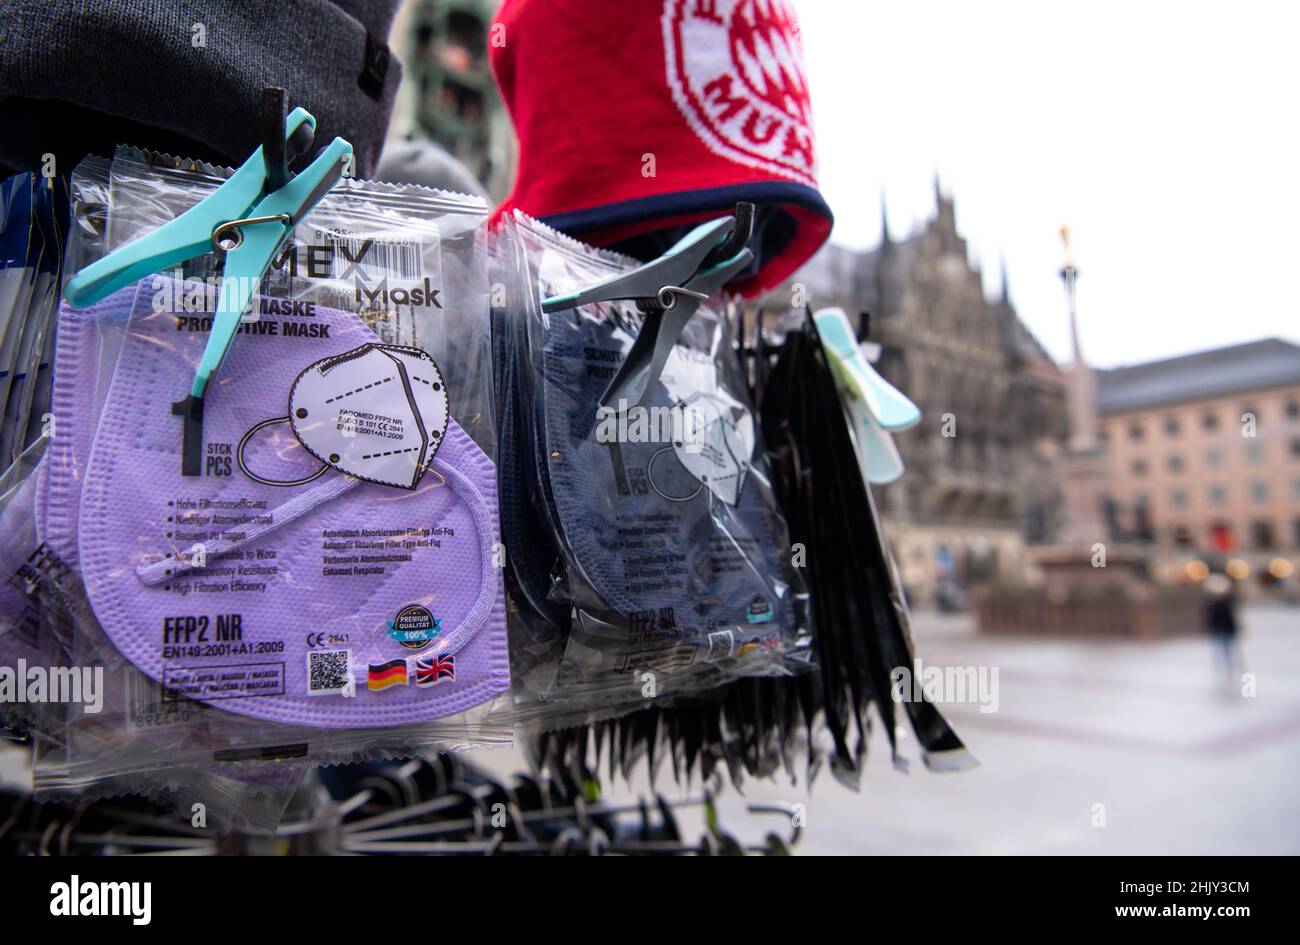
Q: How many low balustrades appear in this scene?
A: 1